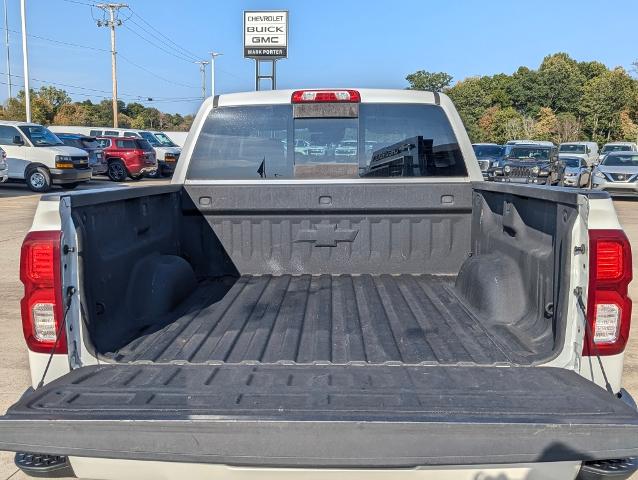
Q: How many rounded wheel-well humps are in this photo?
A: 2